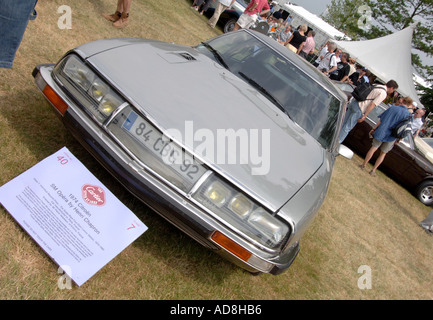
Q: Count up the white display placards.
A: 1